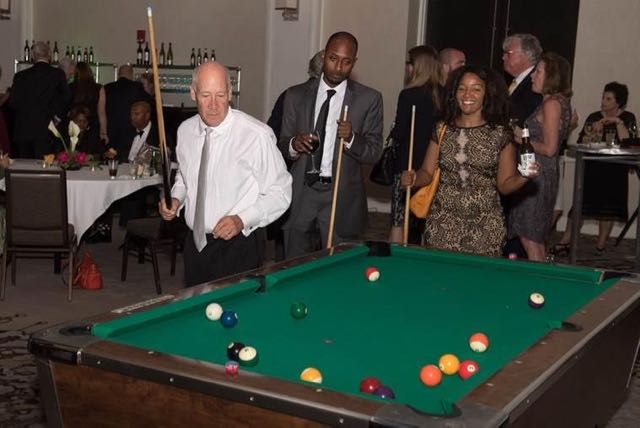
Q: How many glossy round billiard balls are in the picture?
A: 14